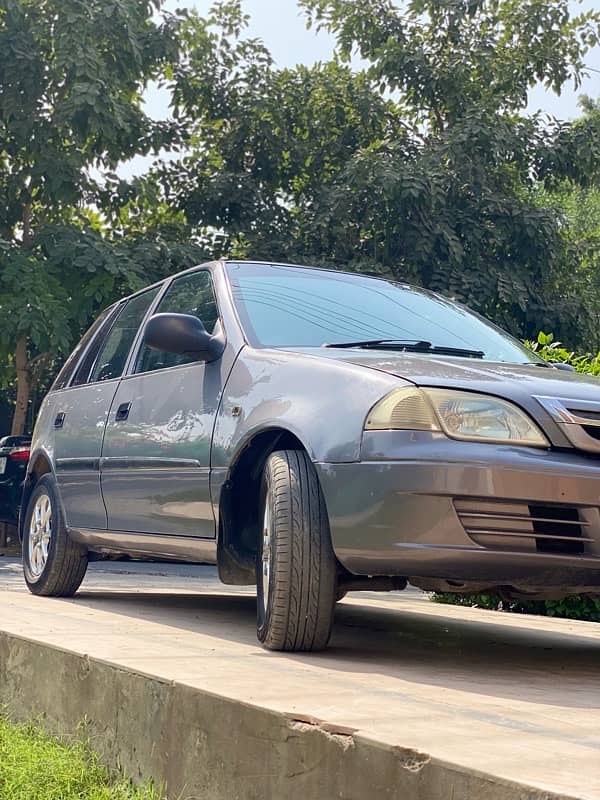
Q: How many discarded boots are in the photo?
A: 0